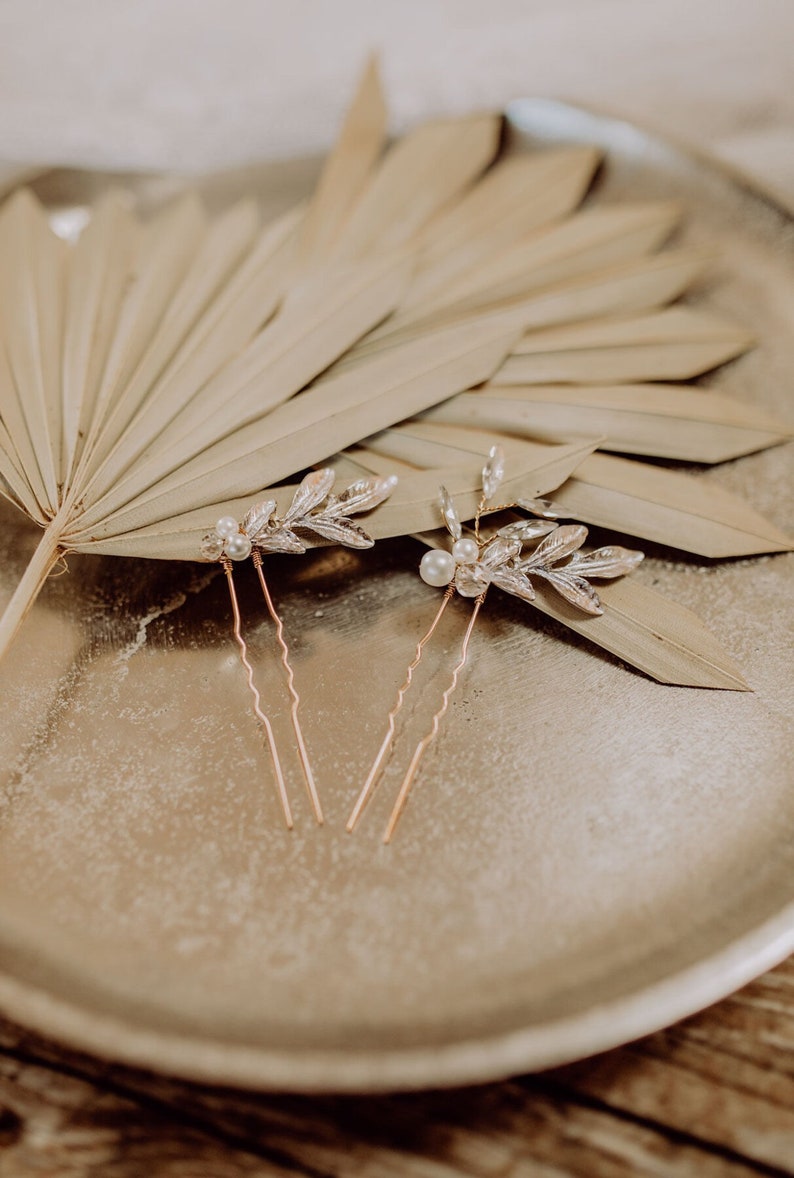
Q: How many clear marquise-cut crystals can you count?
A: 4